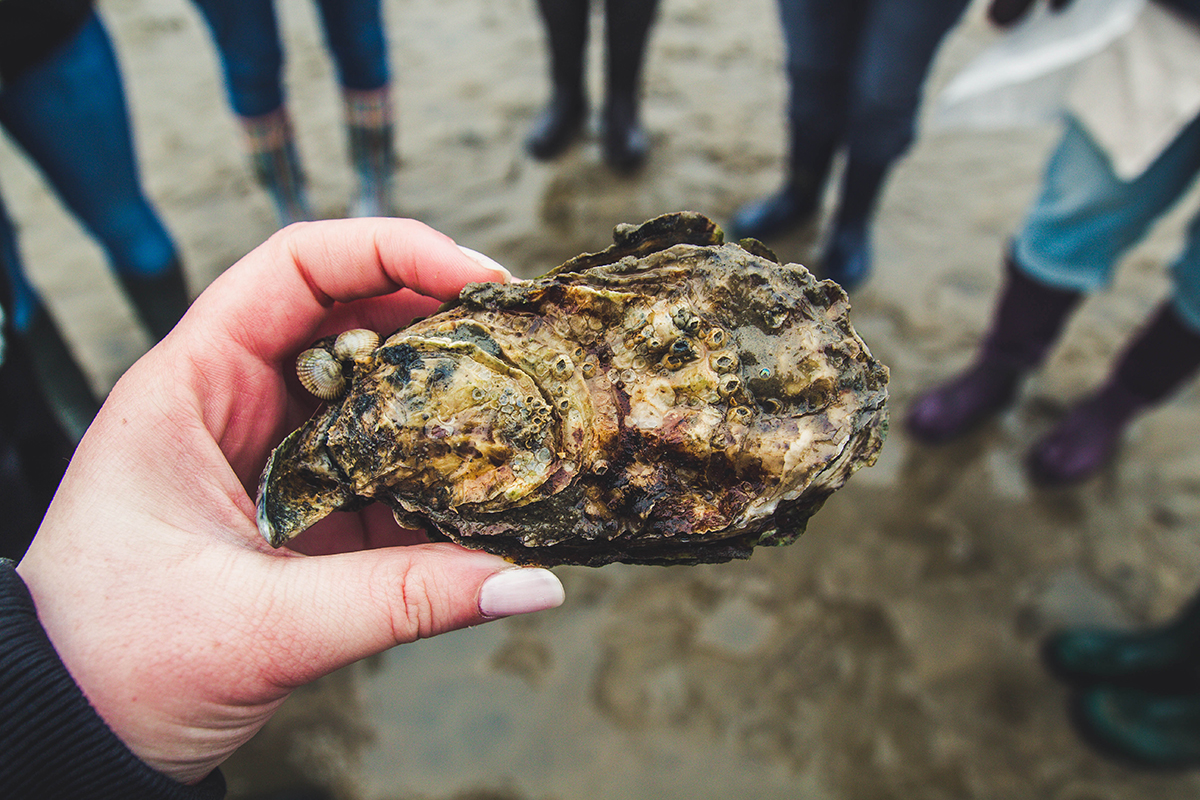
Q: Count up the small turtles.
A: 0